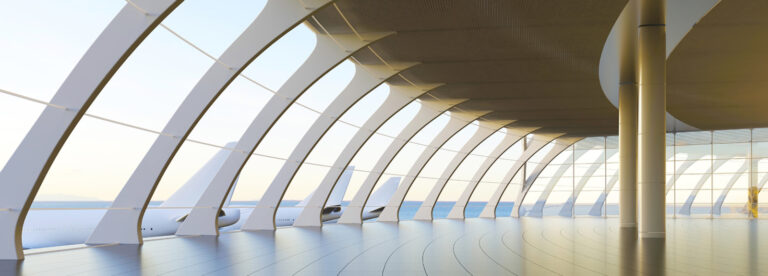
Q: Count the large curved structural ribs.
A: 11